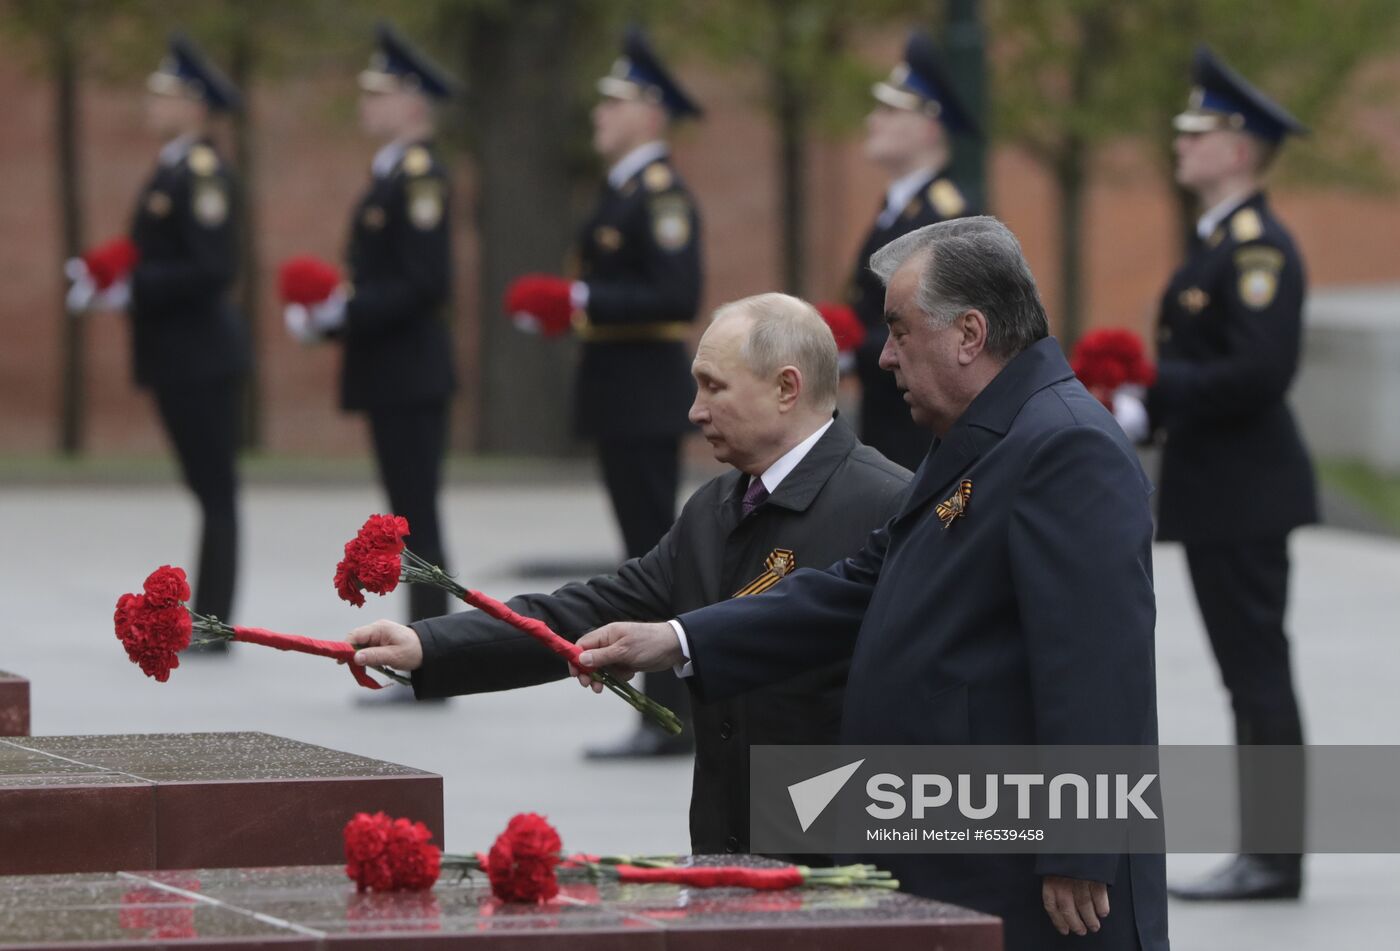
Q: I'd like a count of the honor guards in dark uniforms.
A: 5